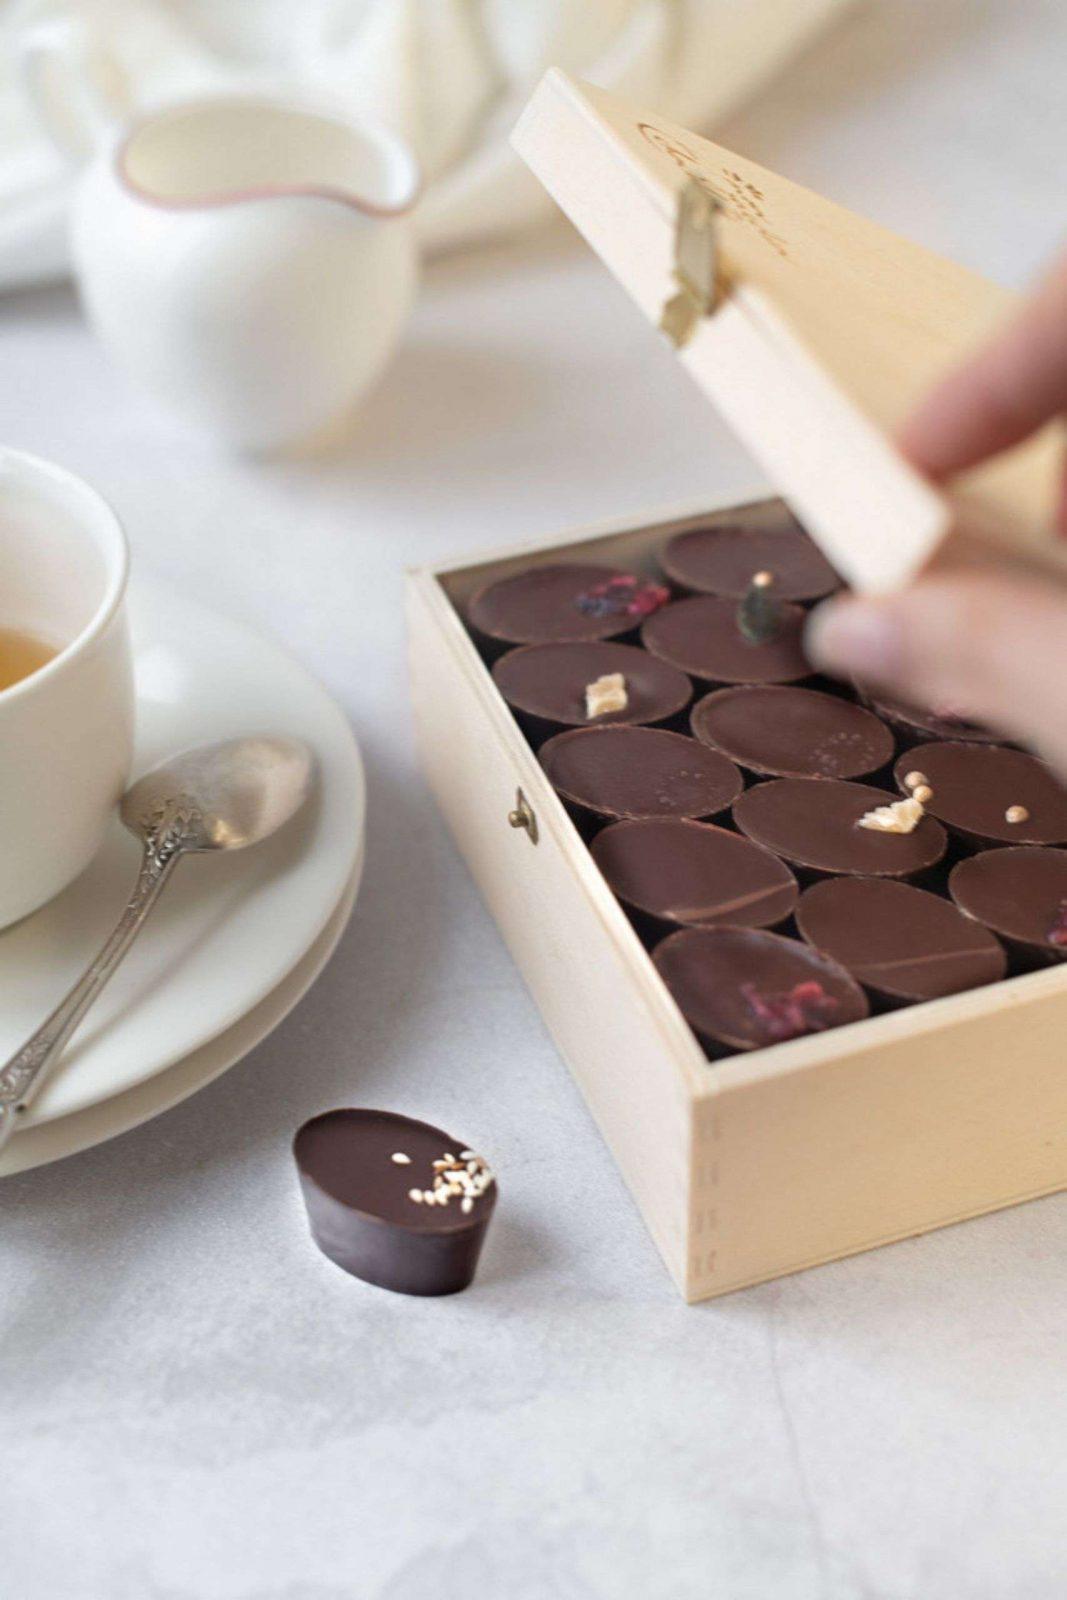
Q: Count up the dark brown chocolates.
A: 14